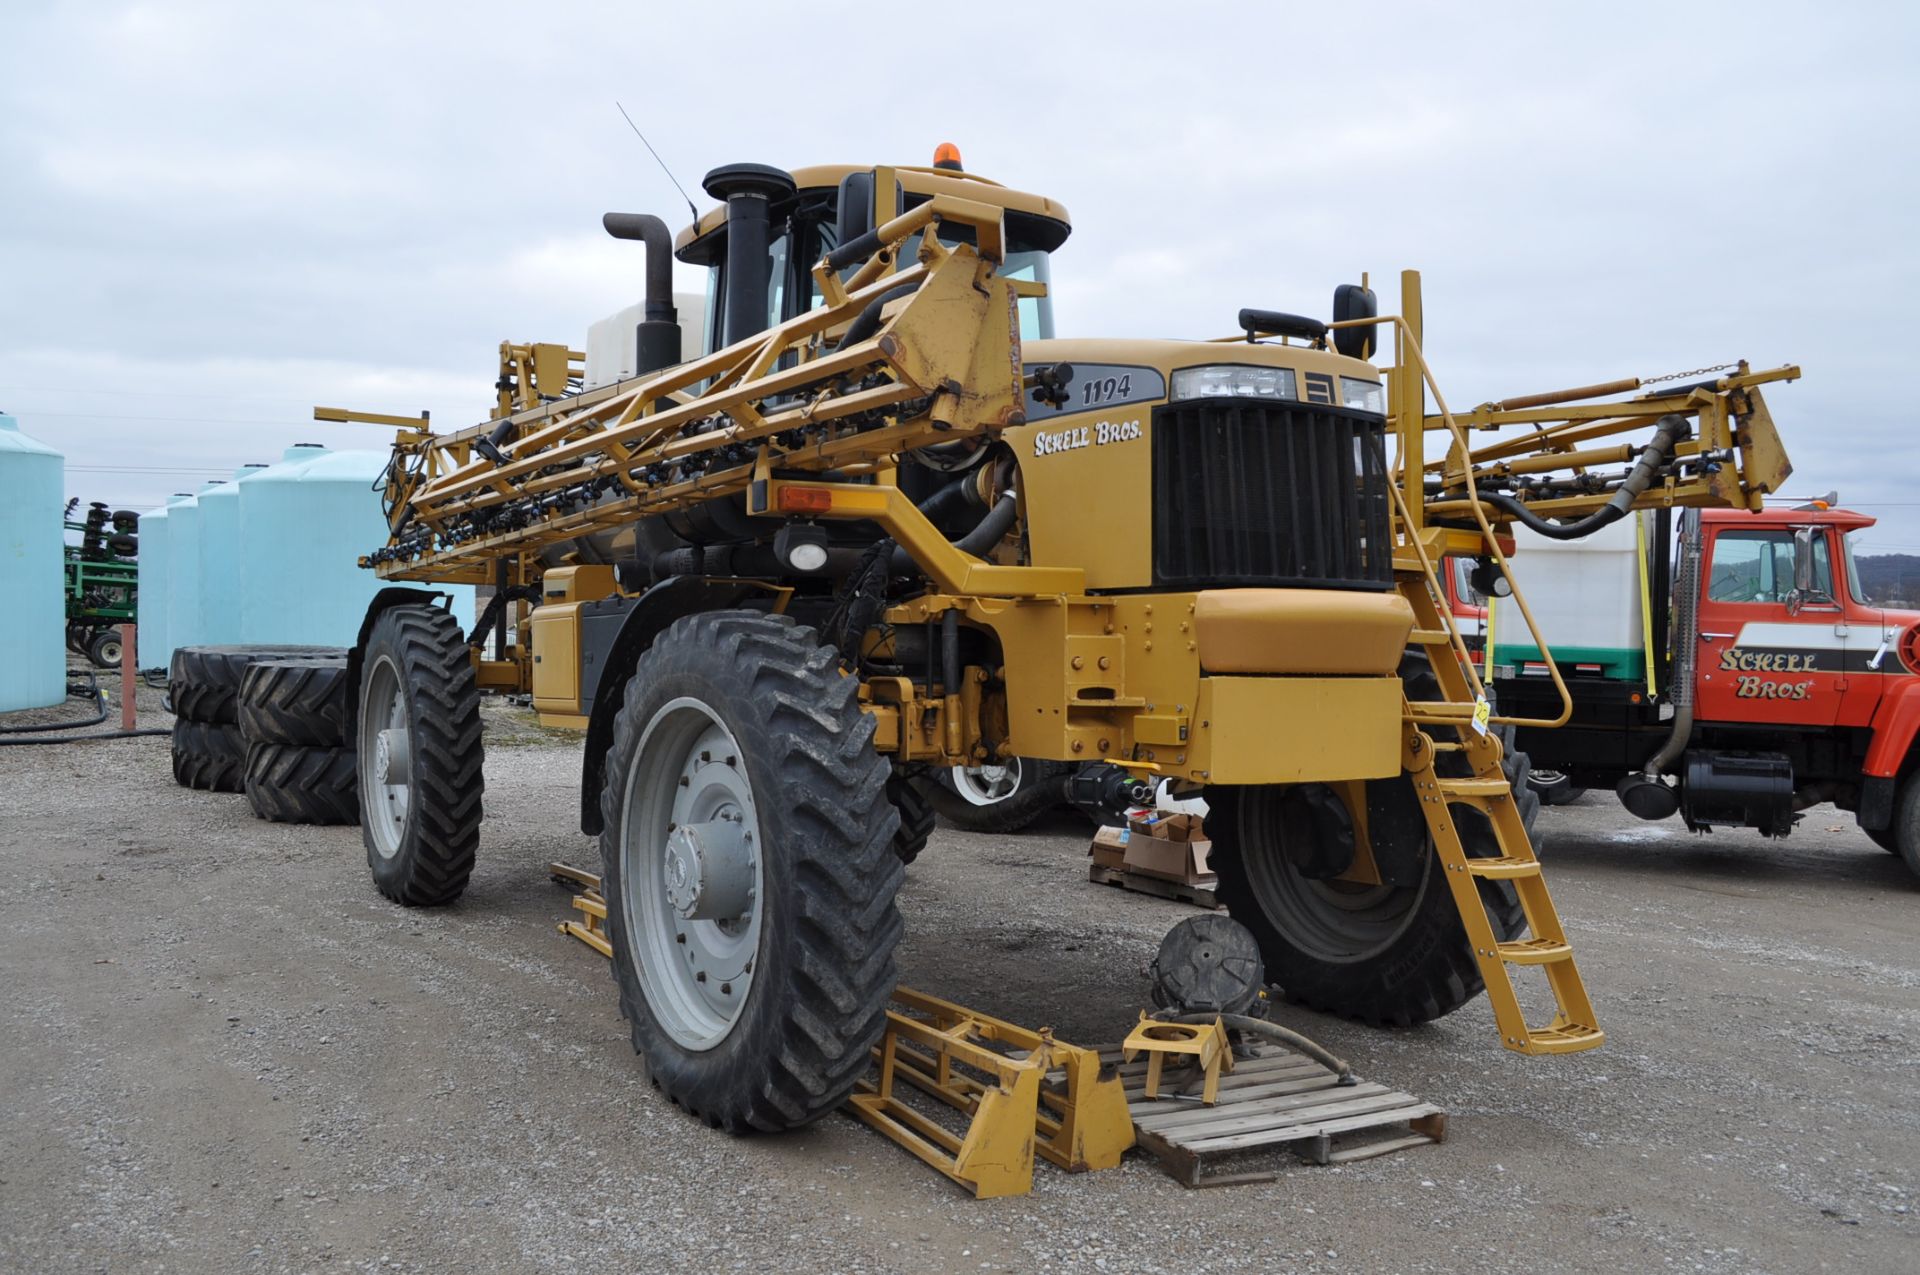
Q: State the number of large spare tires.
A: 4